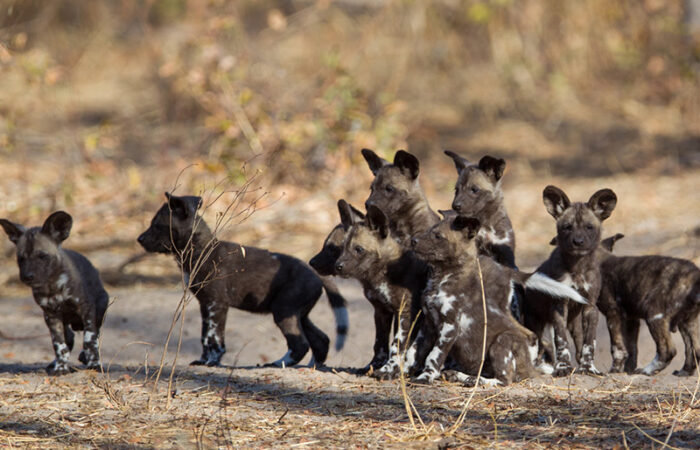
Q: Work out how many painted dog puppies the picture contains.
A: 9